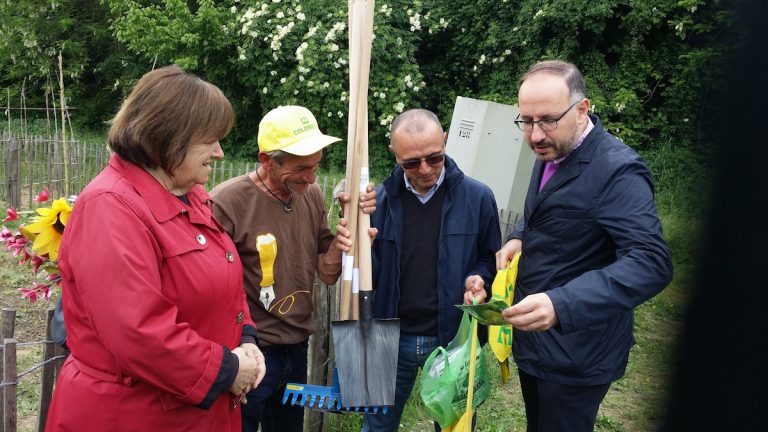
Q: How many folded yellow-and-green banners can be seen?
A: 1